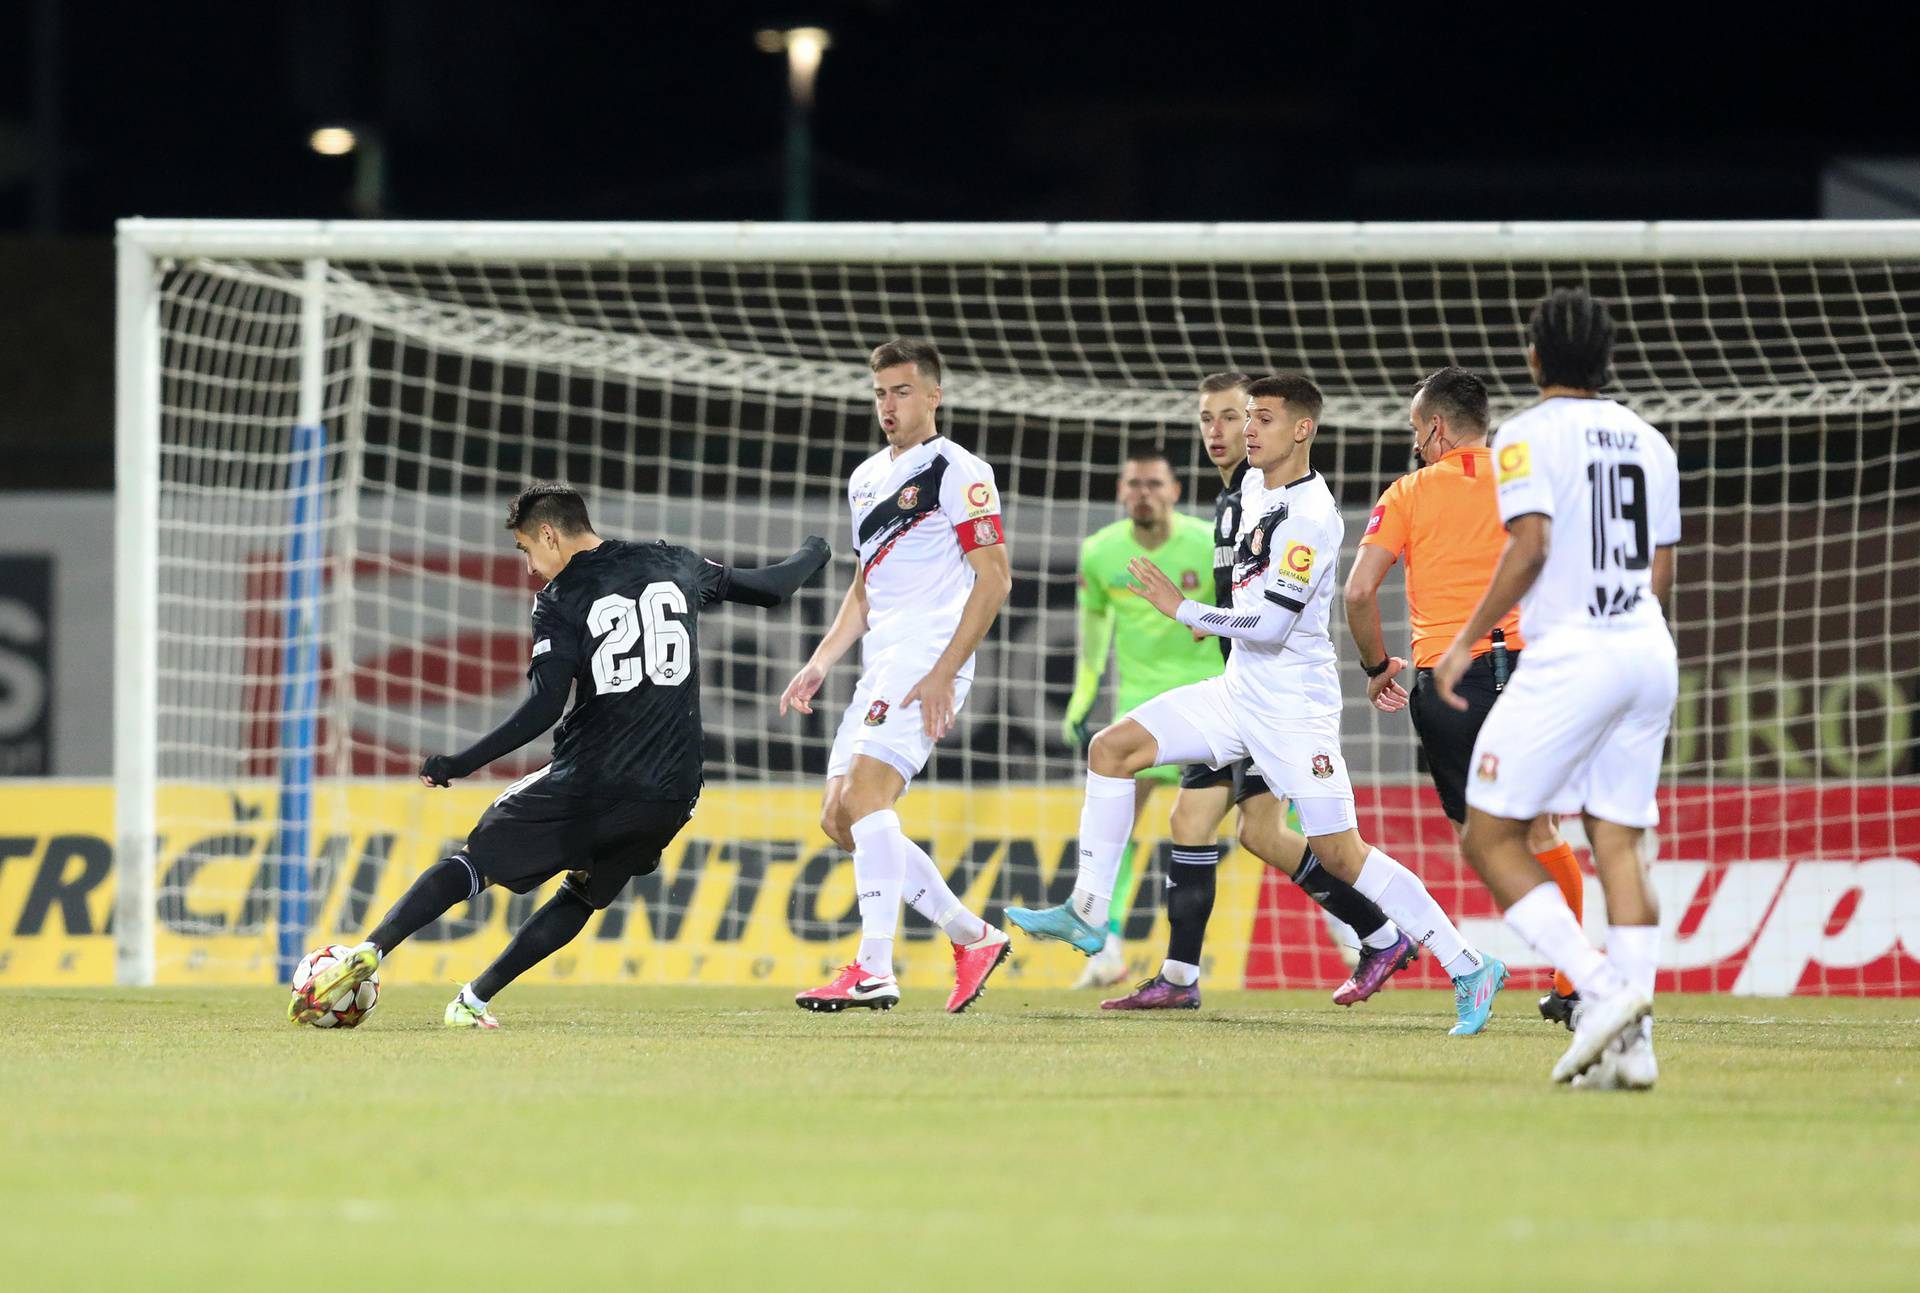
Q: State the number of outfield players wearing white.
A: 3